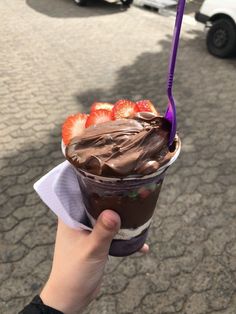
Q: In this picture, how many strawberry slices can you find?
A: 5